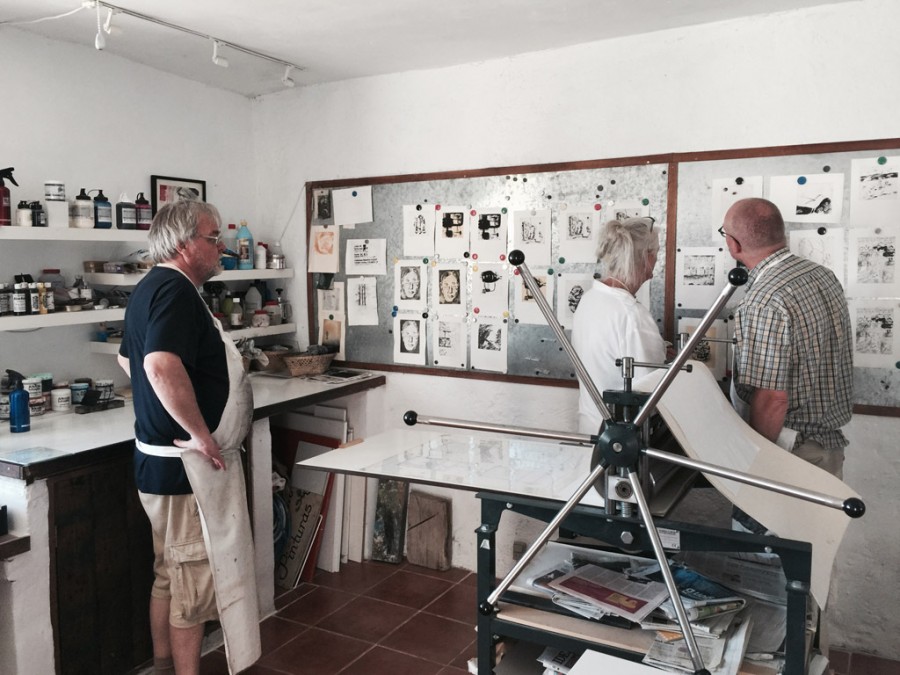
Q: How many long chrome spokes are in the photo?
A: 6